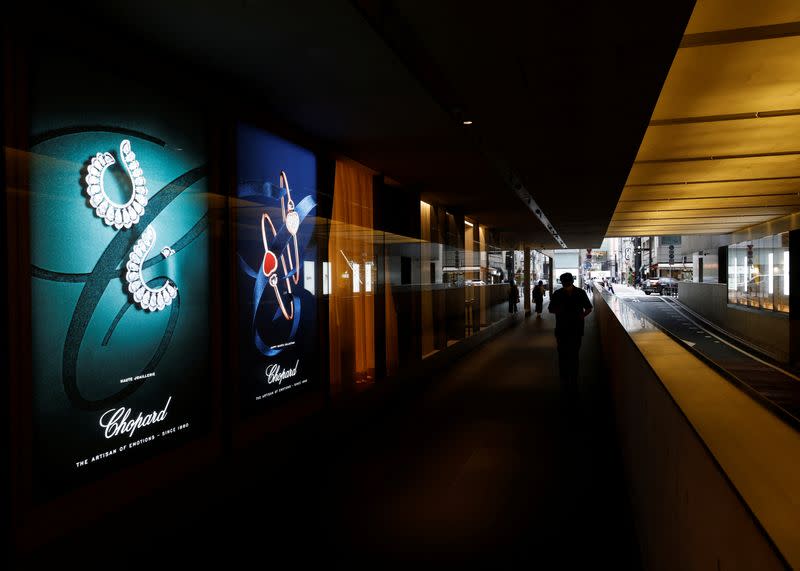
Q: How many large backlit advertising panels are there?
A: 2